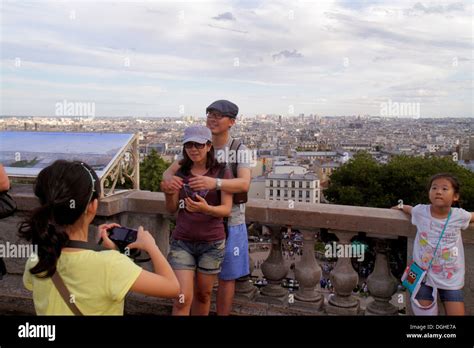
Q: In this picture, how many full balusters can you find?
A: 4